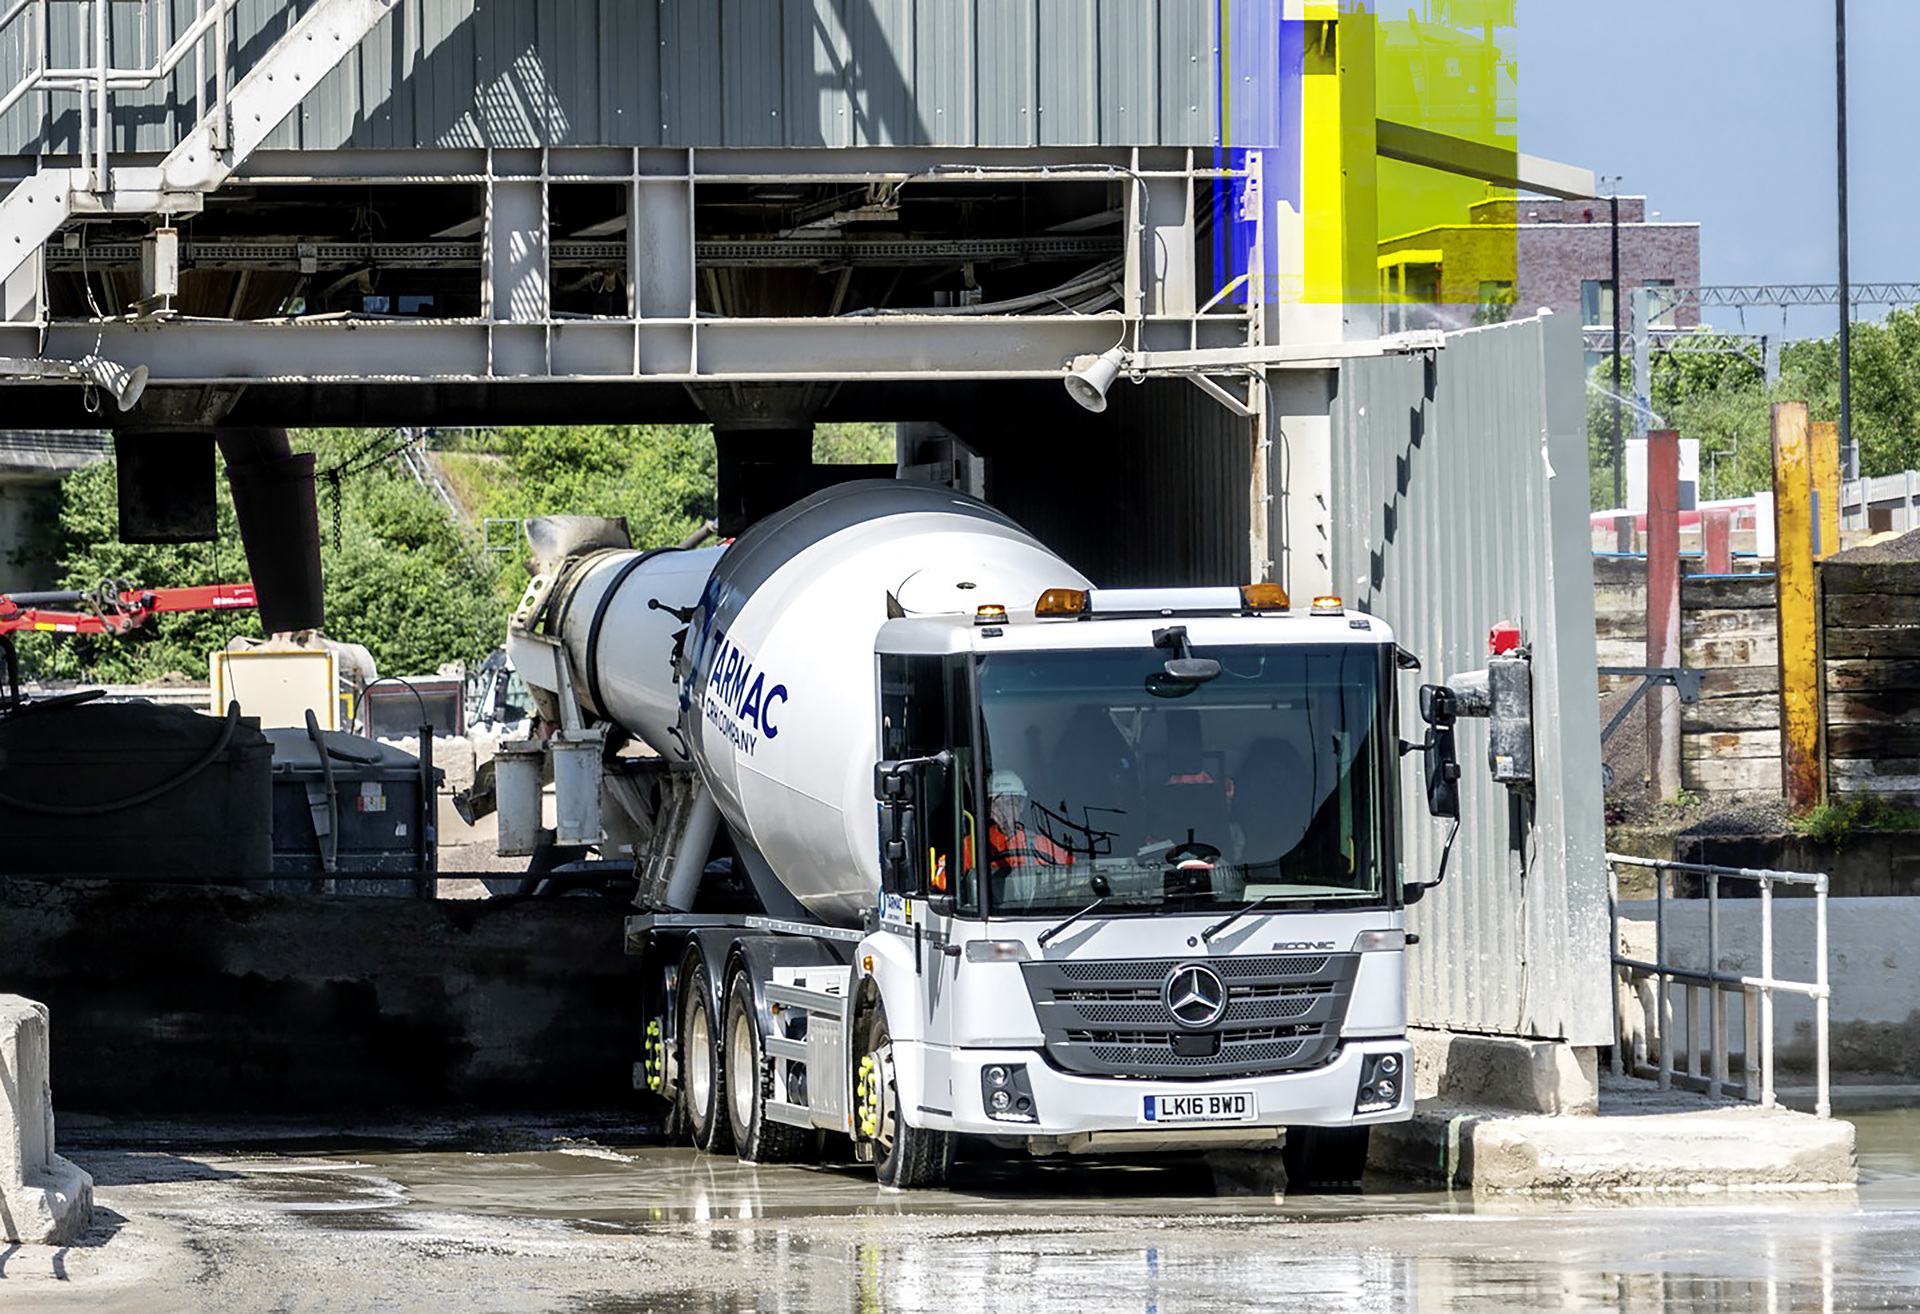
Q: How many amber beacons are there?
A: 4